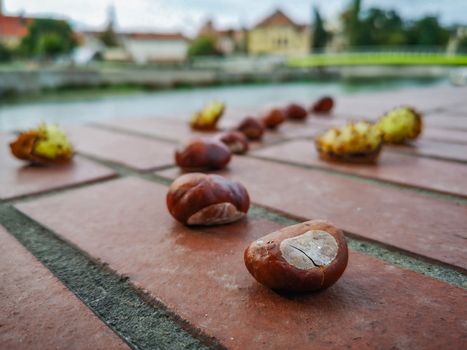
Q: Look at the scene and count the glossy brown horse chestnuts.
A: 8